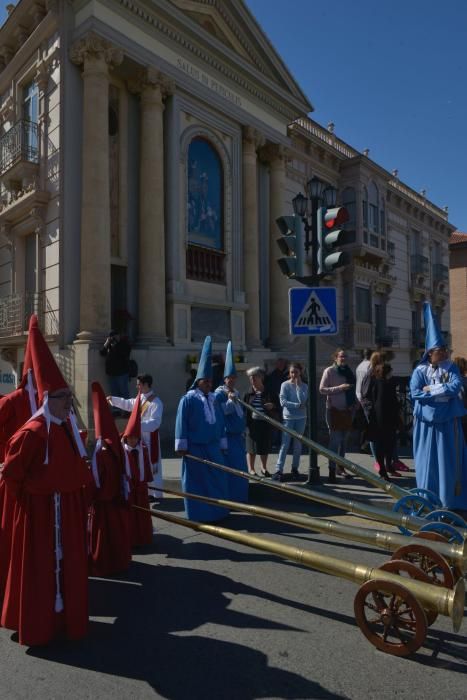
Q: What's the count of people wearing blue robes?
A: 3